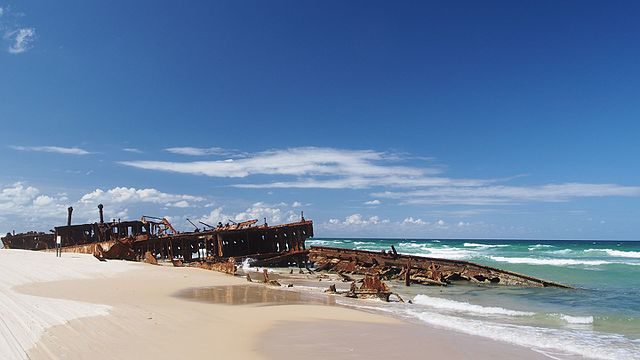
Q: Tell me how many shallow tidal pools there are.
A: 1